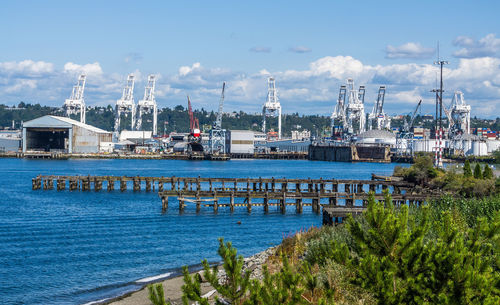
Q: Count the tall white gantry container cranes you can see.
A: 9